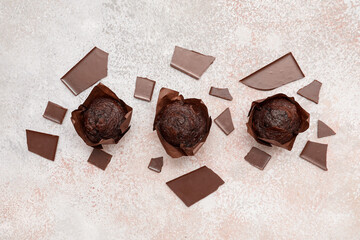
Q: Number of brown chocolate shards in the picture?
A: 15